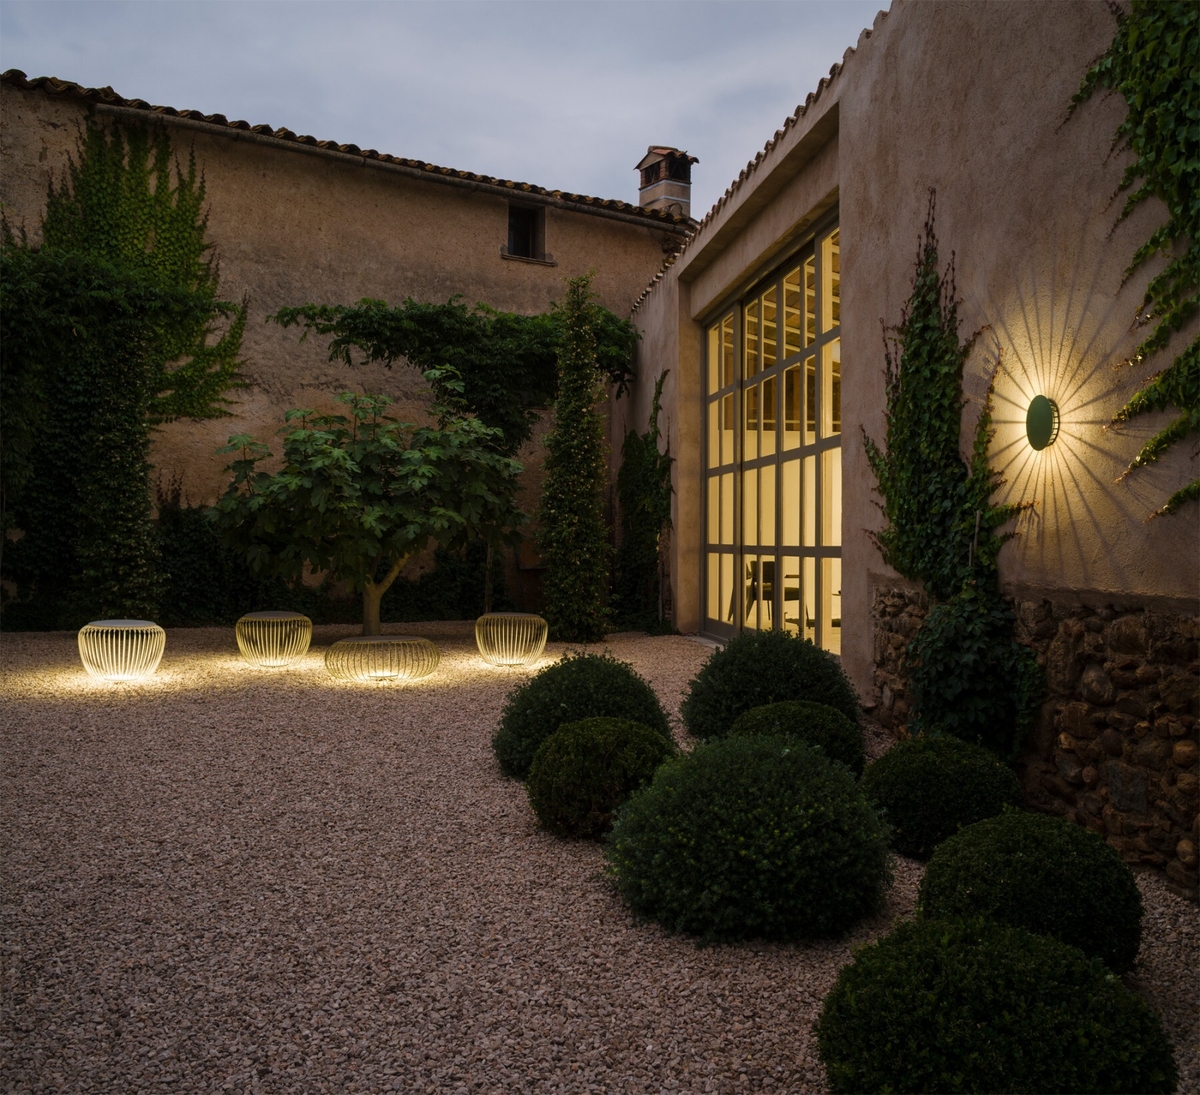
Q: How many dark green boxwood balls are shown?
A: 8